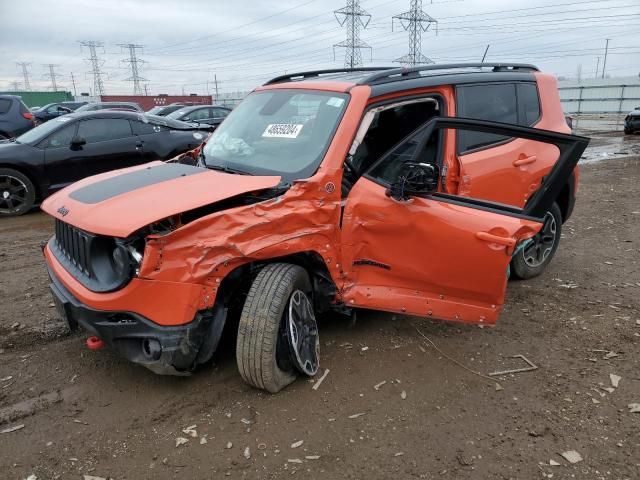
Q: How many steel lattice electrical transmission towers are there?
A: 6